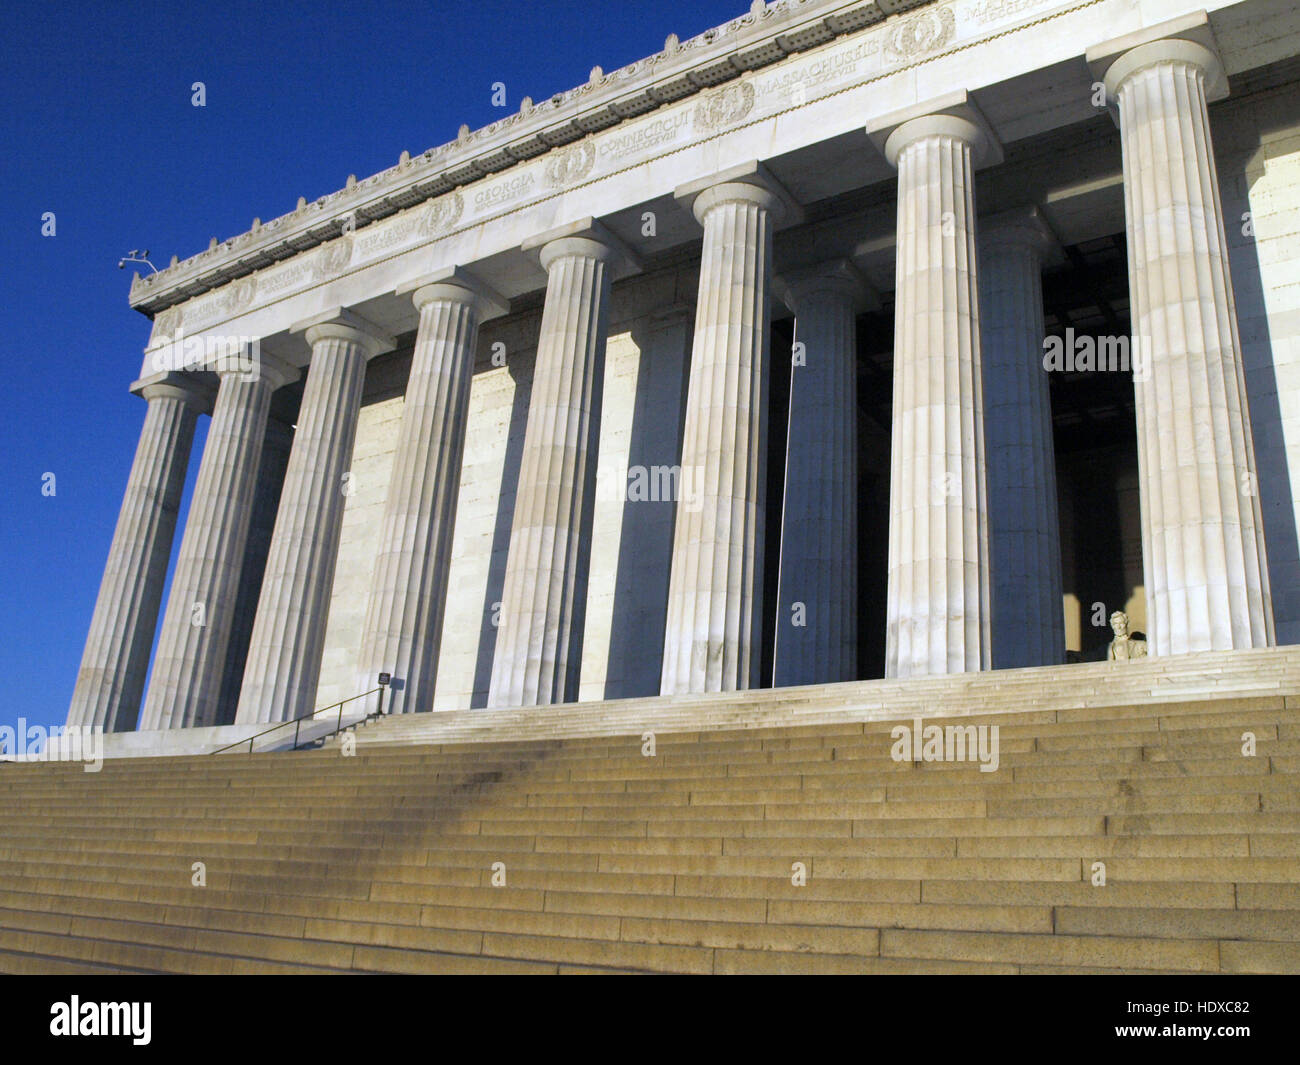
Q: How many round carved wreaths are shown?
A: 7